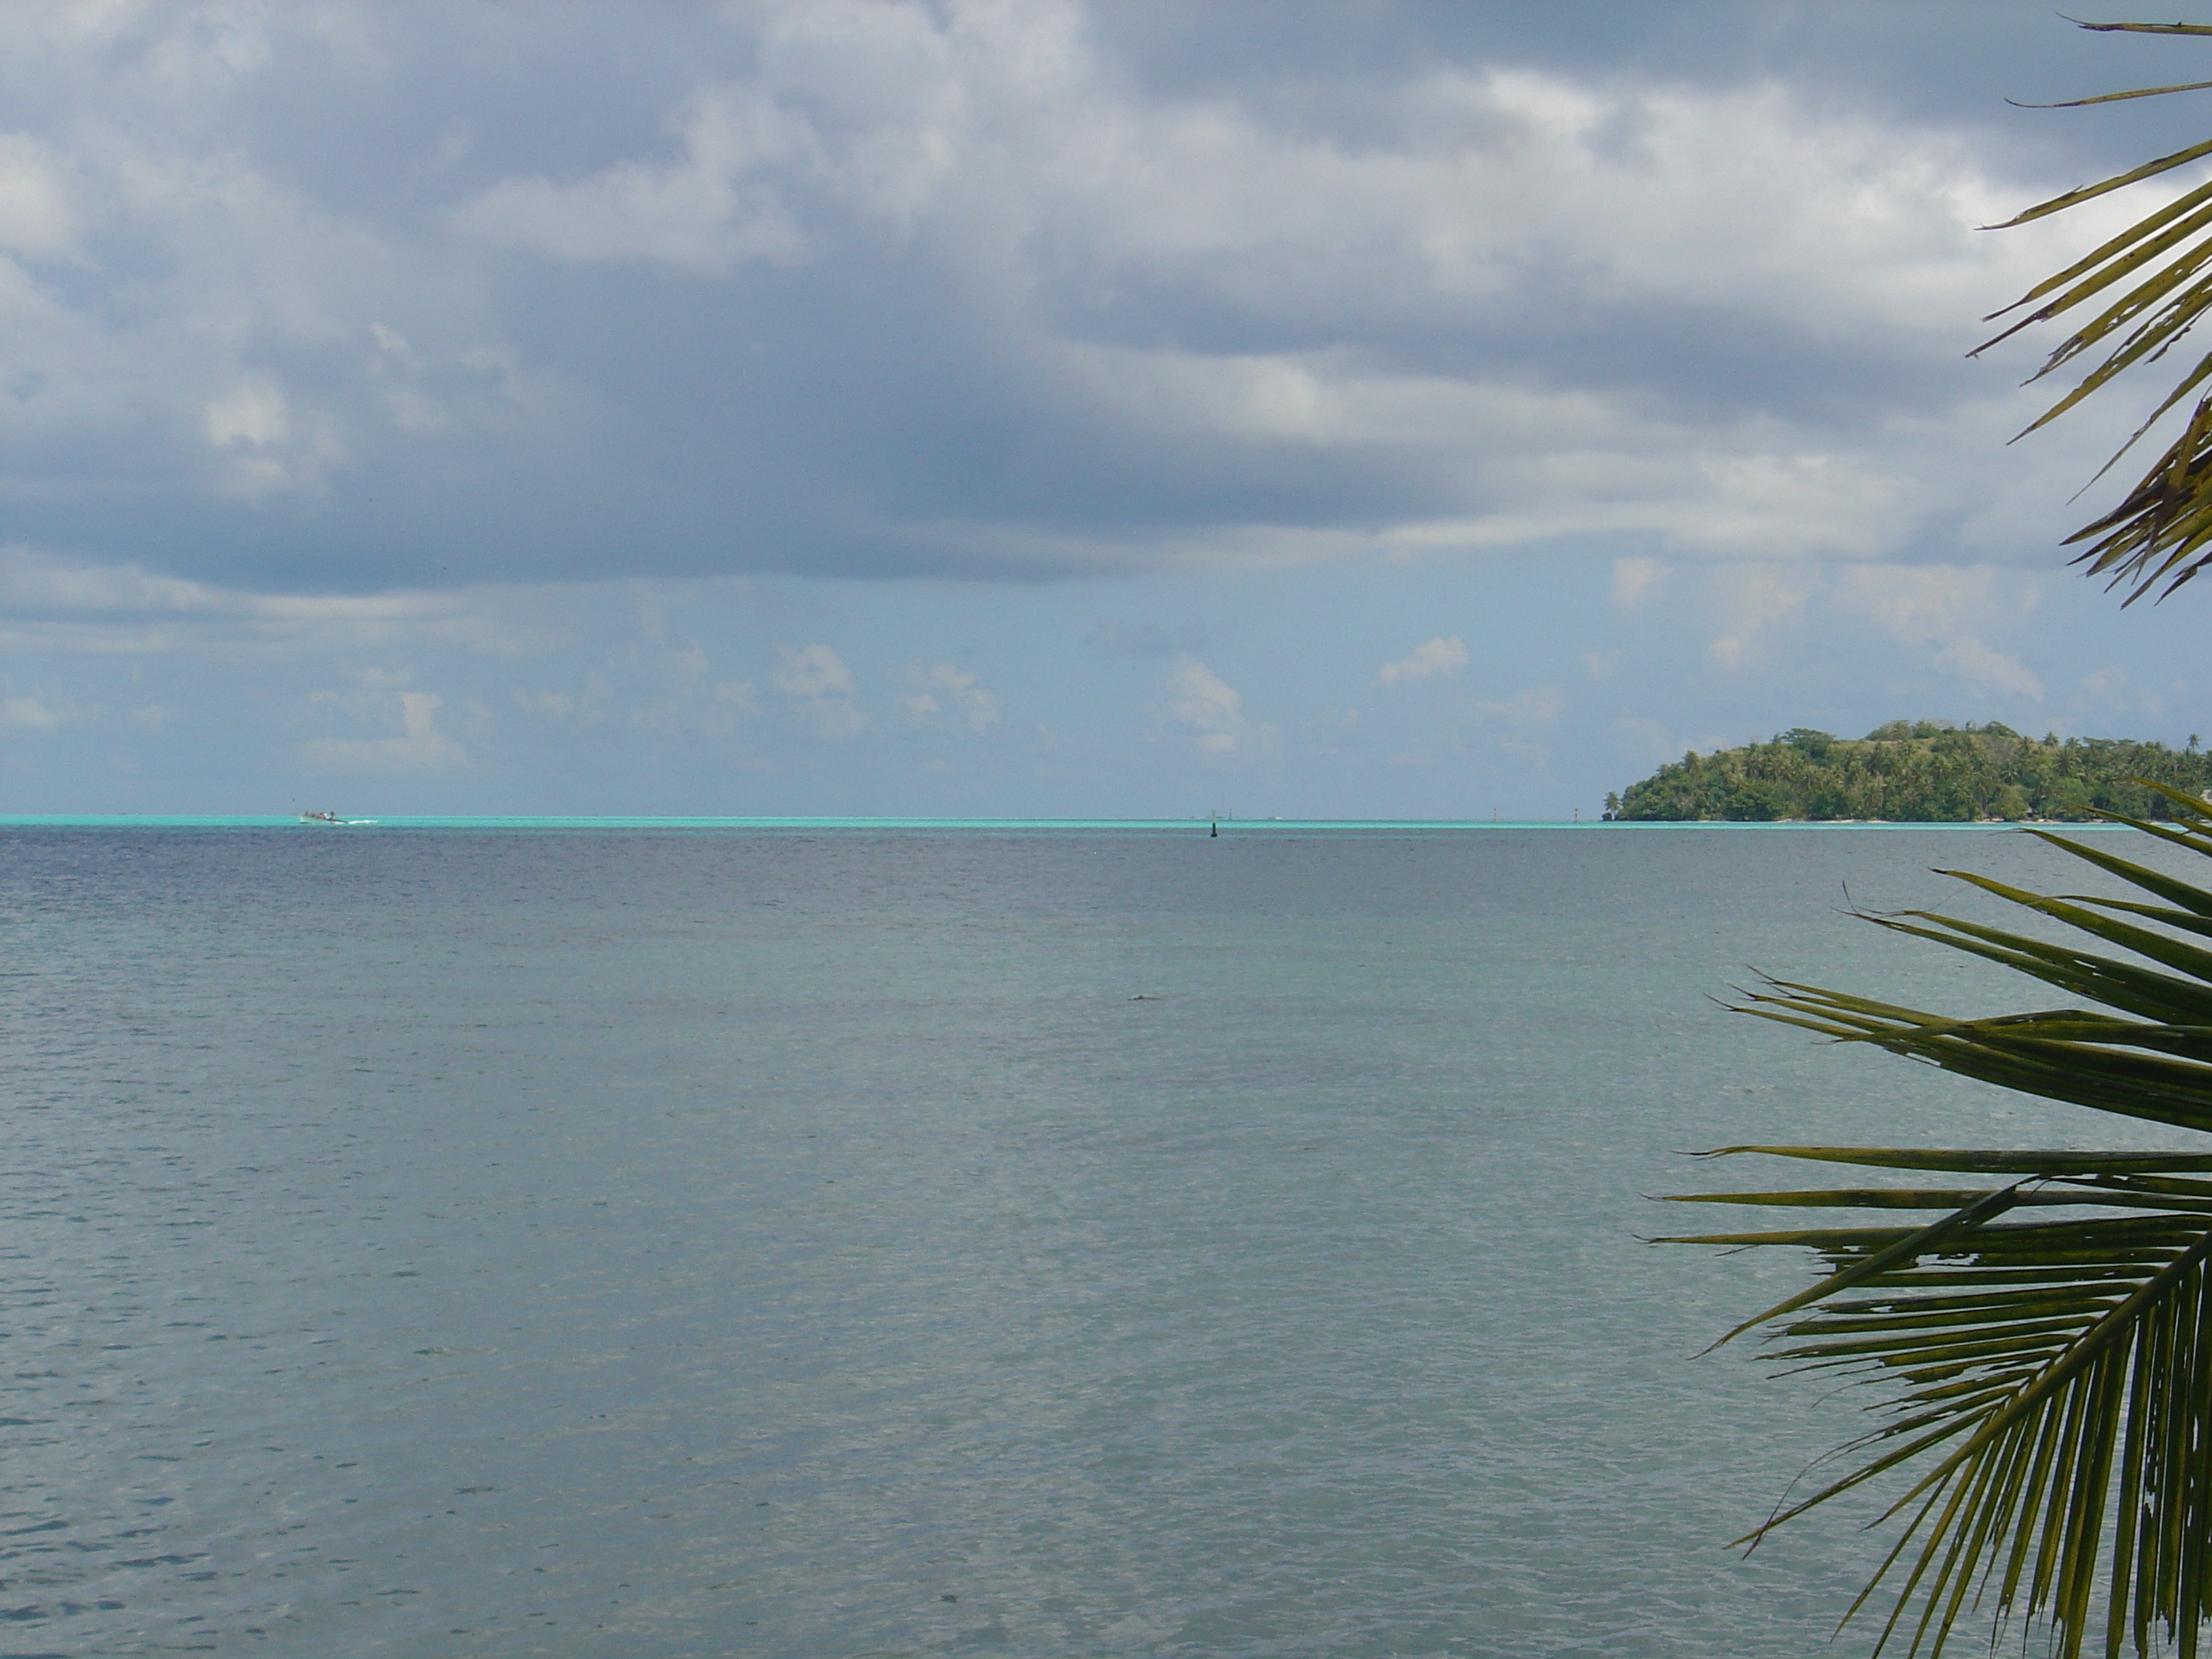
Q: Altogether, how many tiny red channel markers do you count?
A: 2